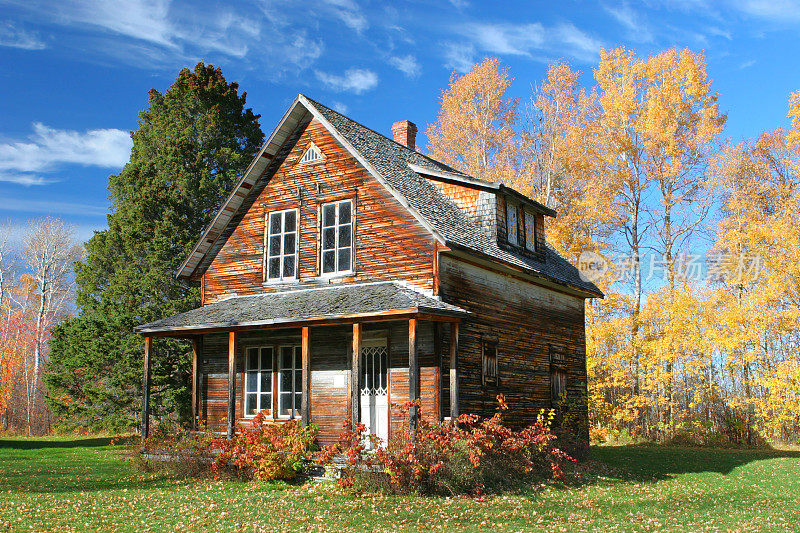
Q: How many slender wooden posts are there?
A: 7